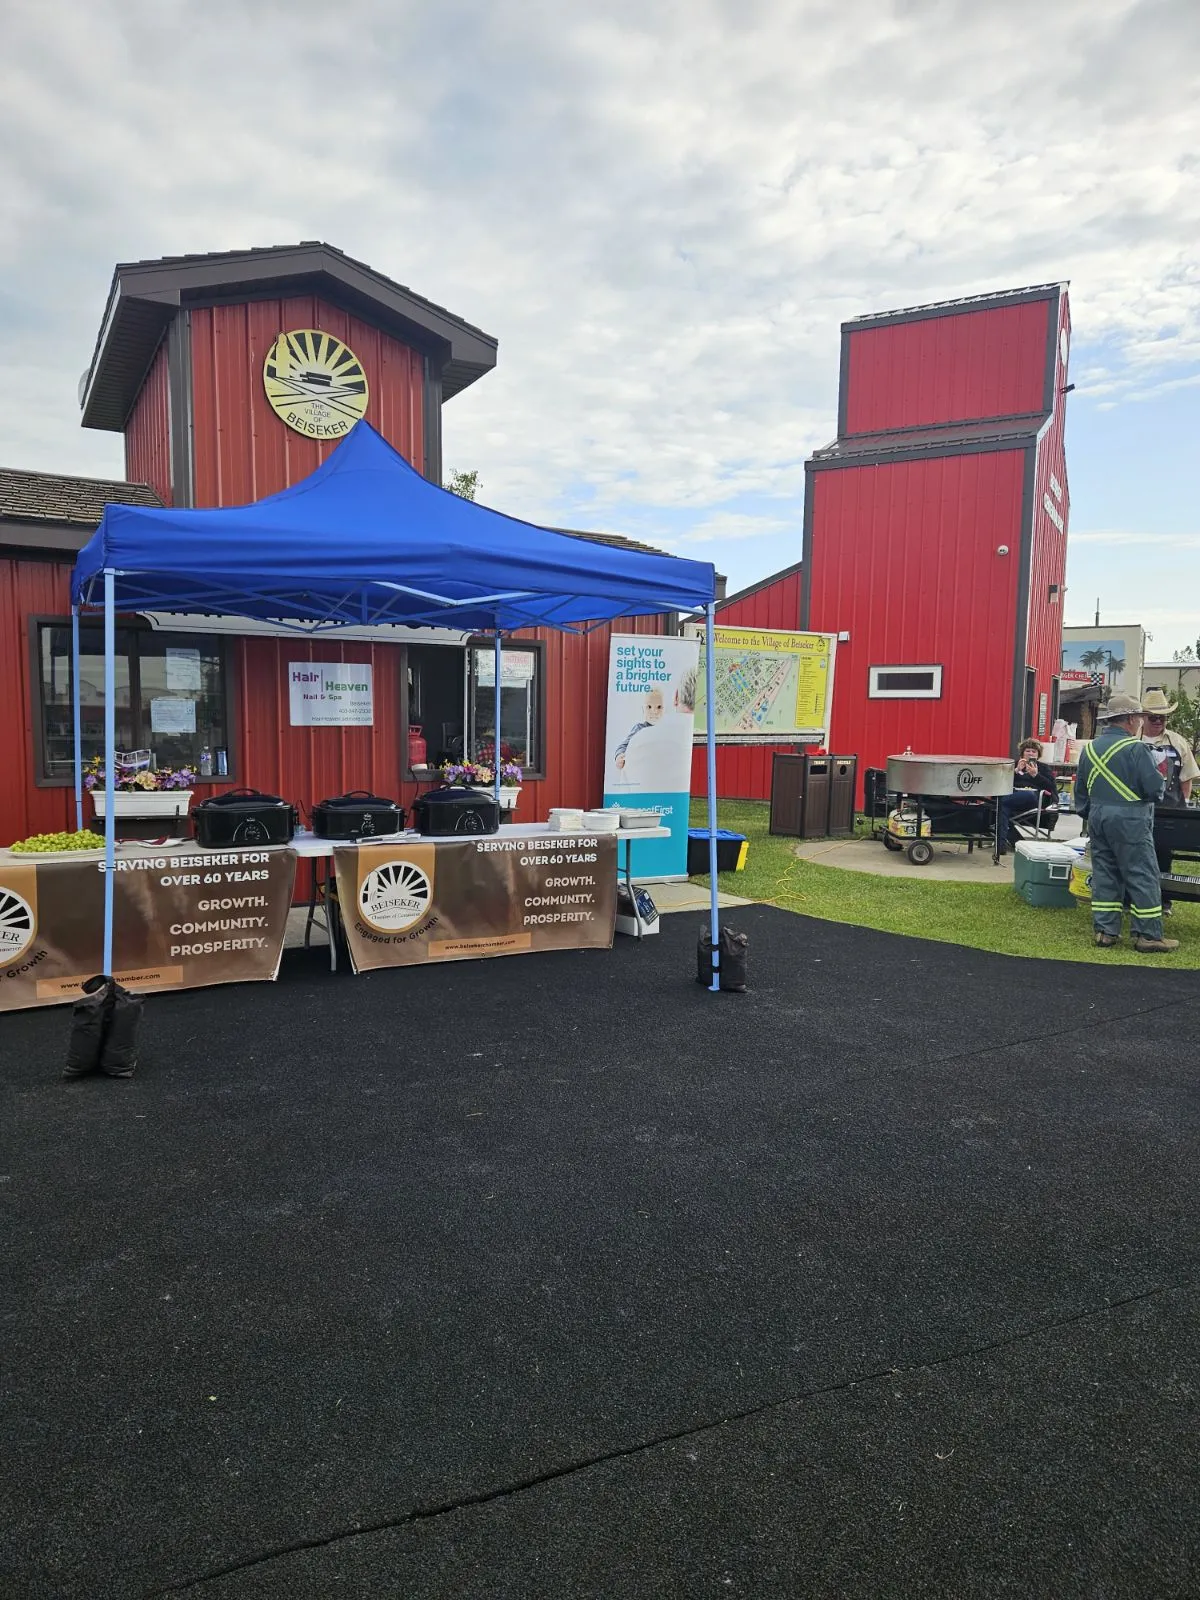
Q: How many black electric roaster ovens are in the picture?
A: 3